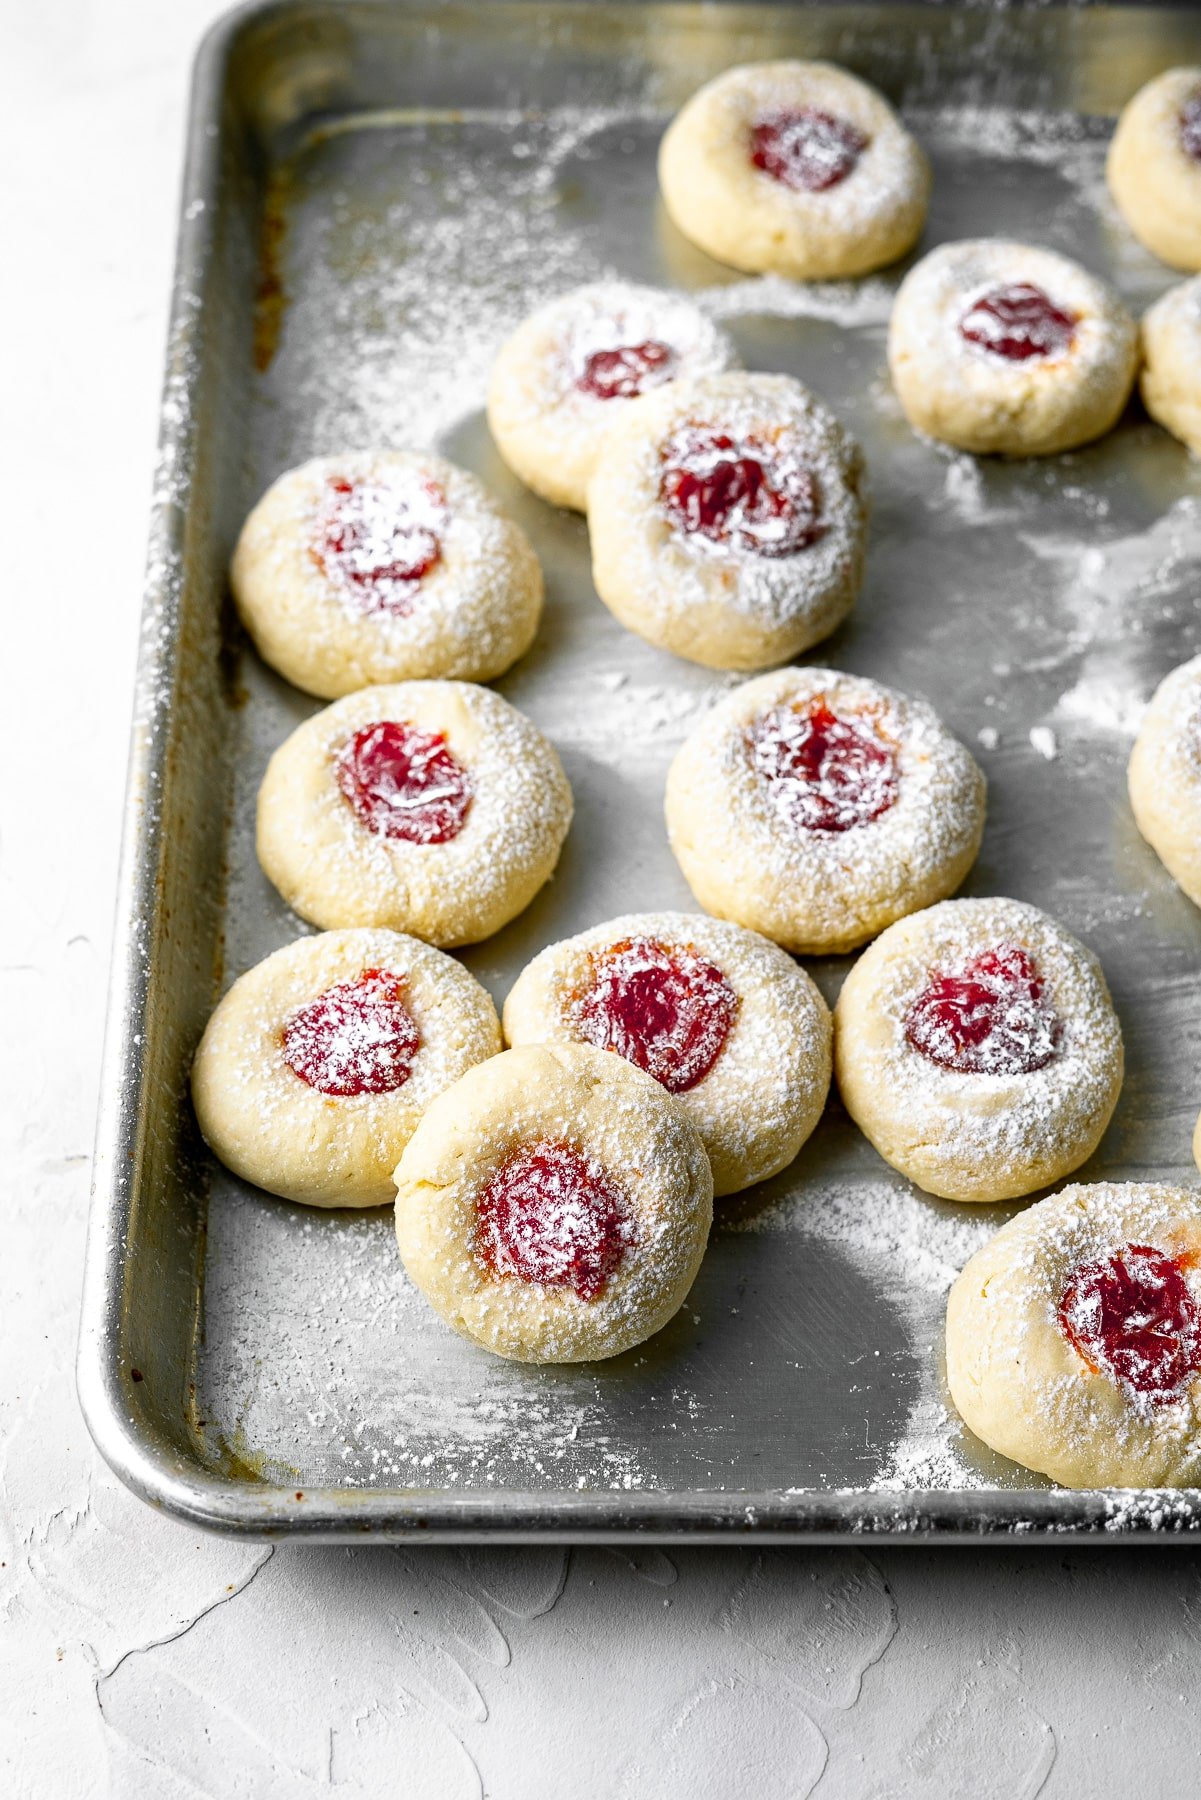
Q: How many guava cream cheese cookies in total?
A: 15